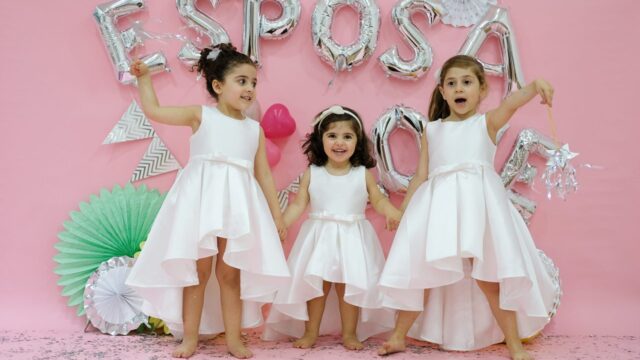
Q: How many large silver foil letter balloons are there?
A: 8